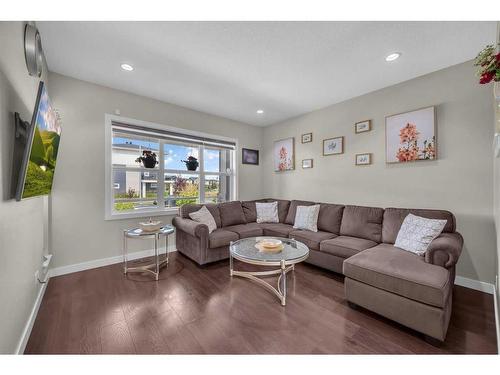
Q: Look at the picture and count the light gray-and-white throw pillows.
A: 4